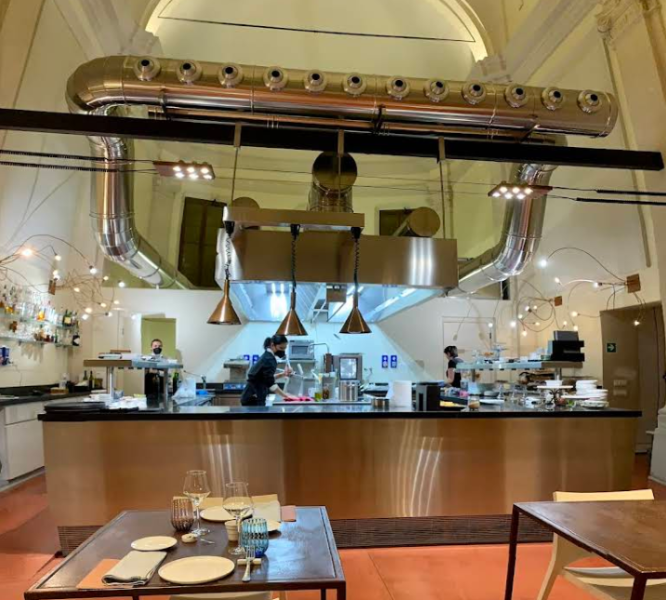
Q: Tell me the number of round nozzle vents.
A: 12